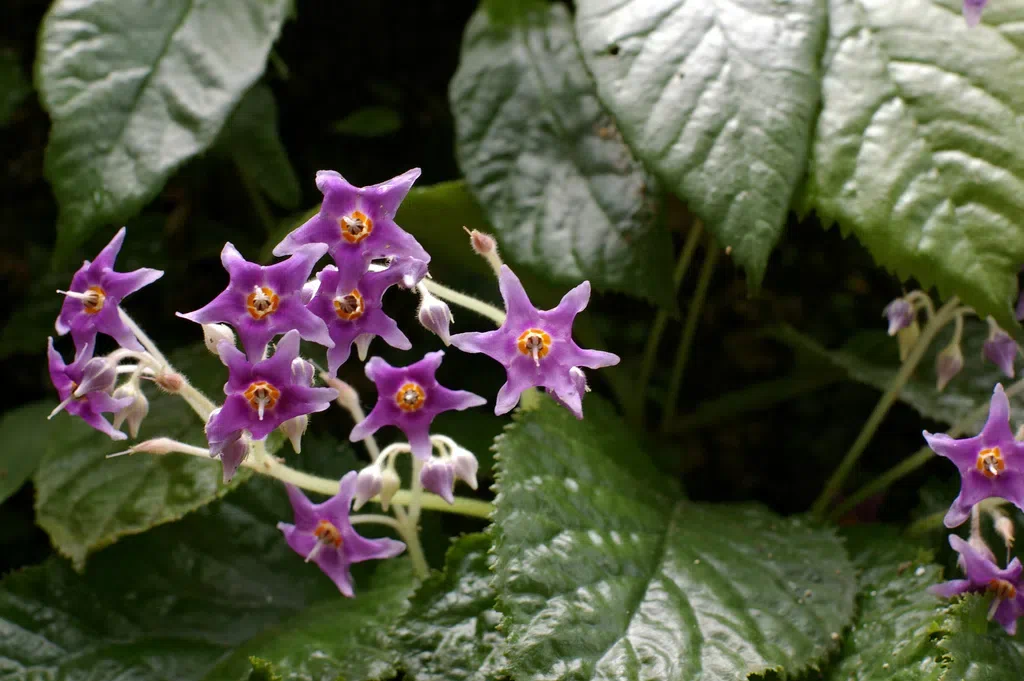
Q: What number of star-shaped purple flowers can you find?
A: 11